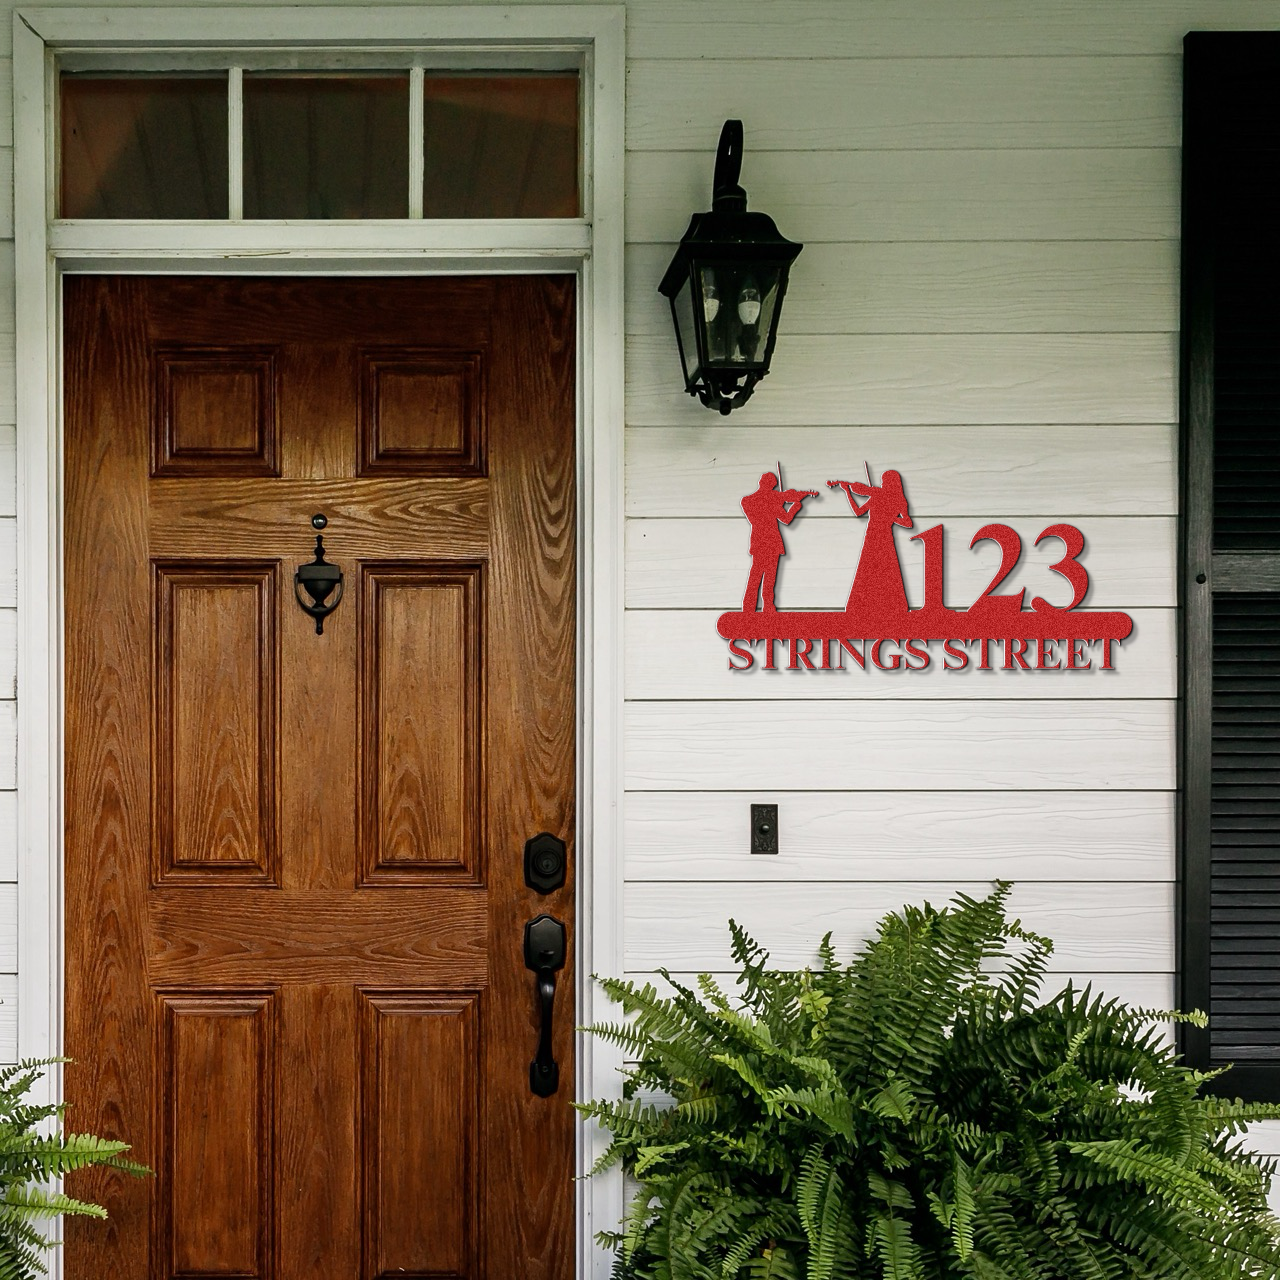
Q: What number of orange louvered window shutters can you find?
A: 0